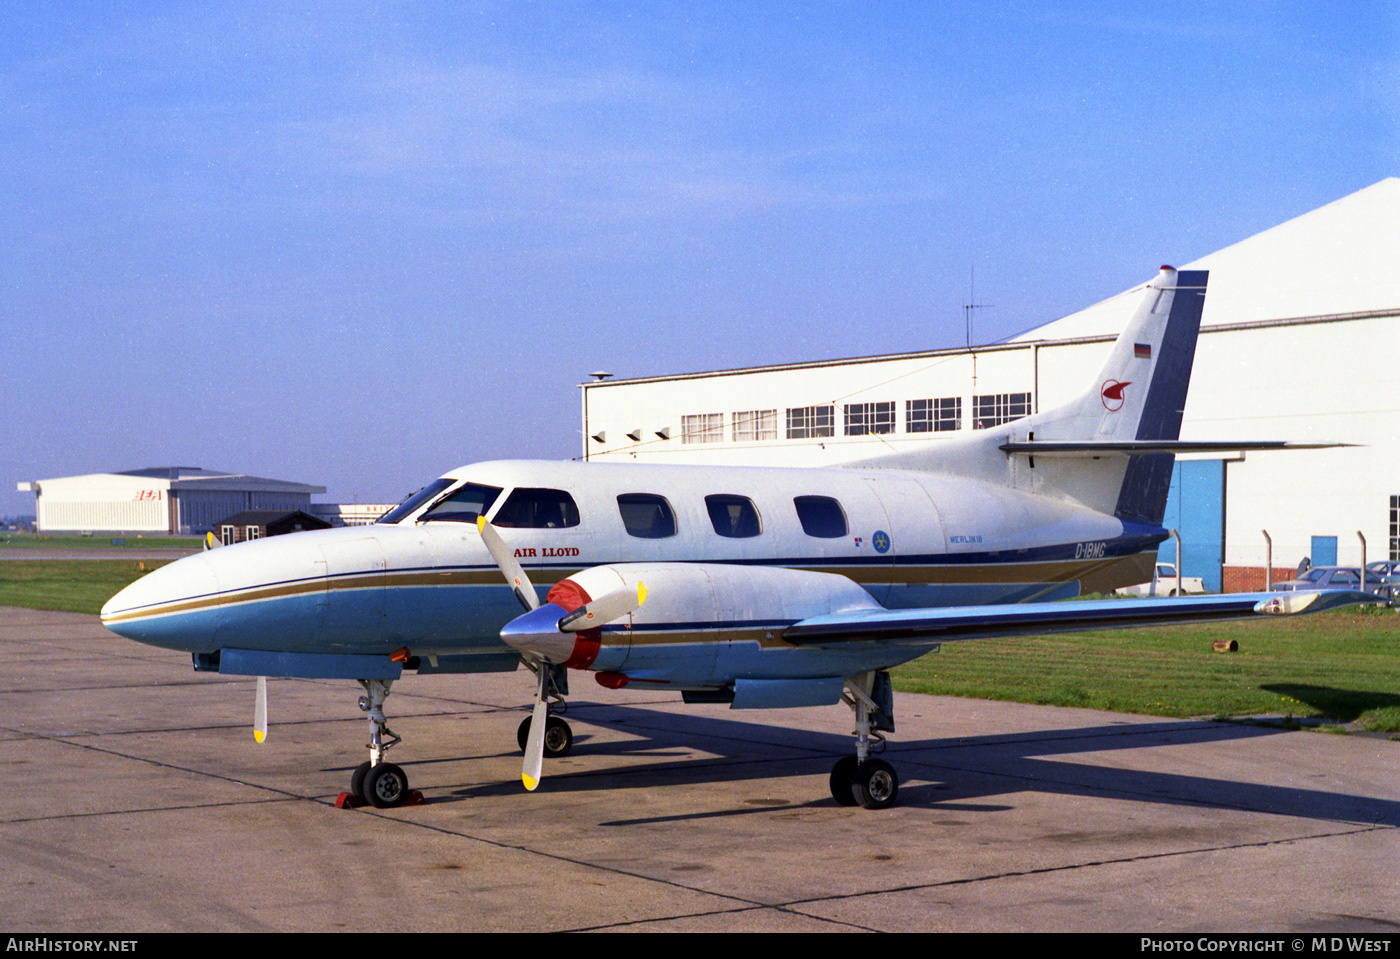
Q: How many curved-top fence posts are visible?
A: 3